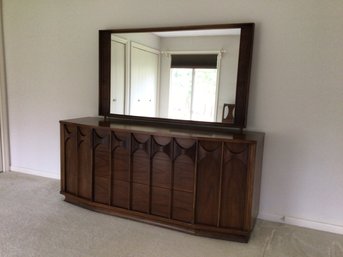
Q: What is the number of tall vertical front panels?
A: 9